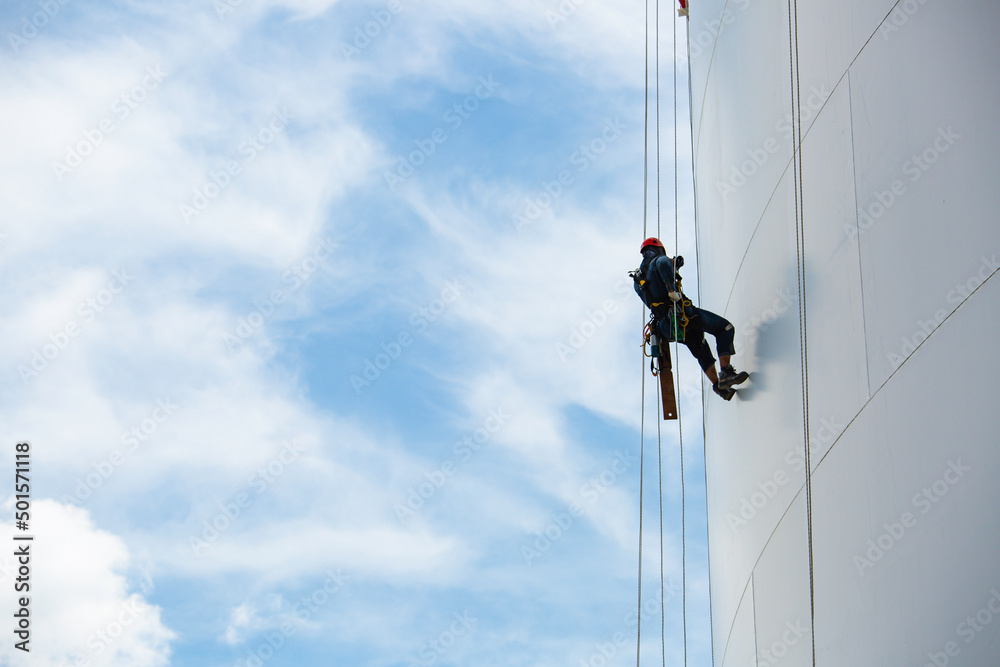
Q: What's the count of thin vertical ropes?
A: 6